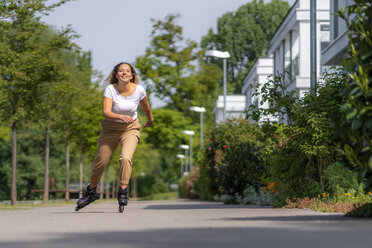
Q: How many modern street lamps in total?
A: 5